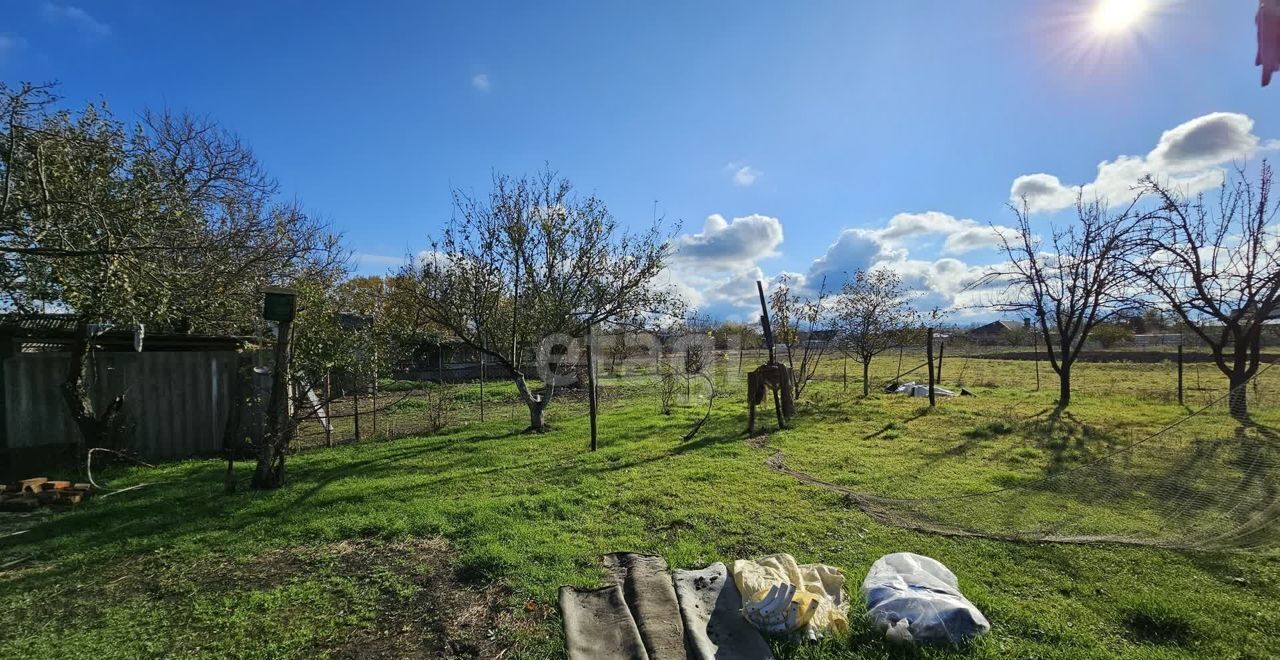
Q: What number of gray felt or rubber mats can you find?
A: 3